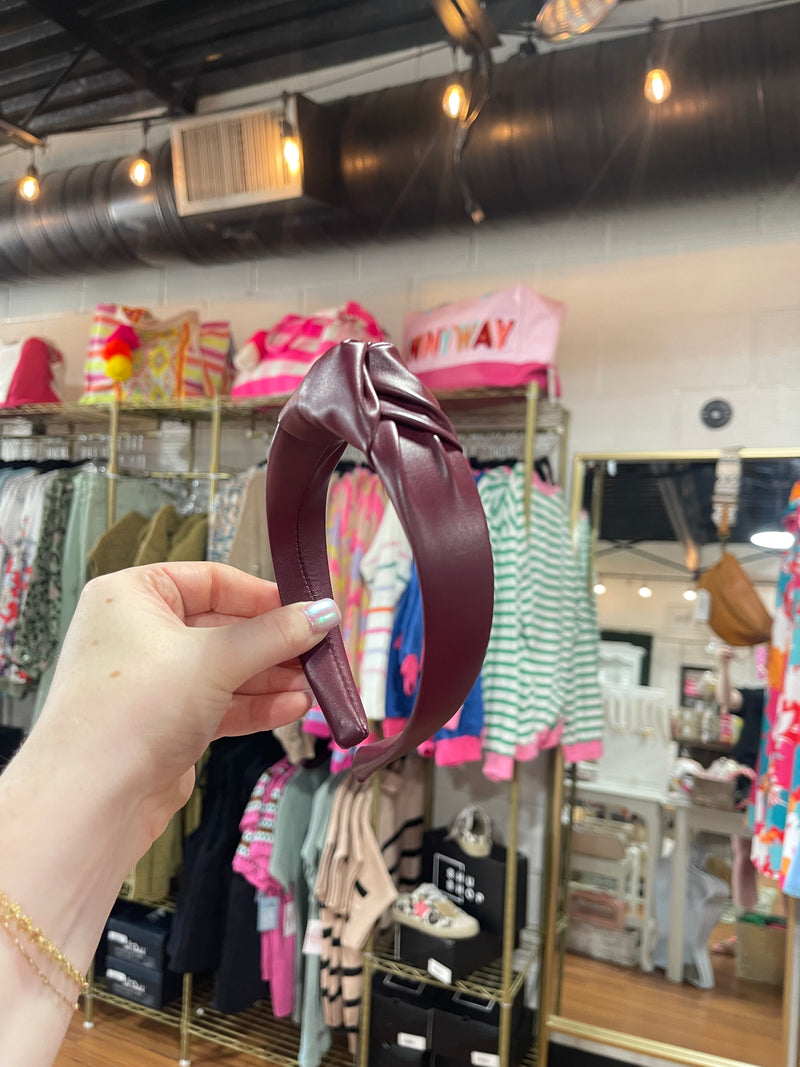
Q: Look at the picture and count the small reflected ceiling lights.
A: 3